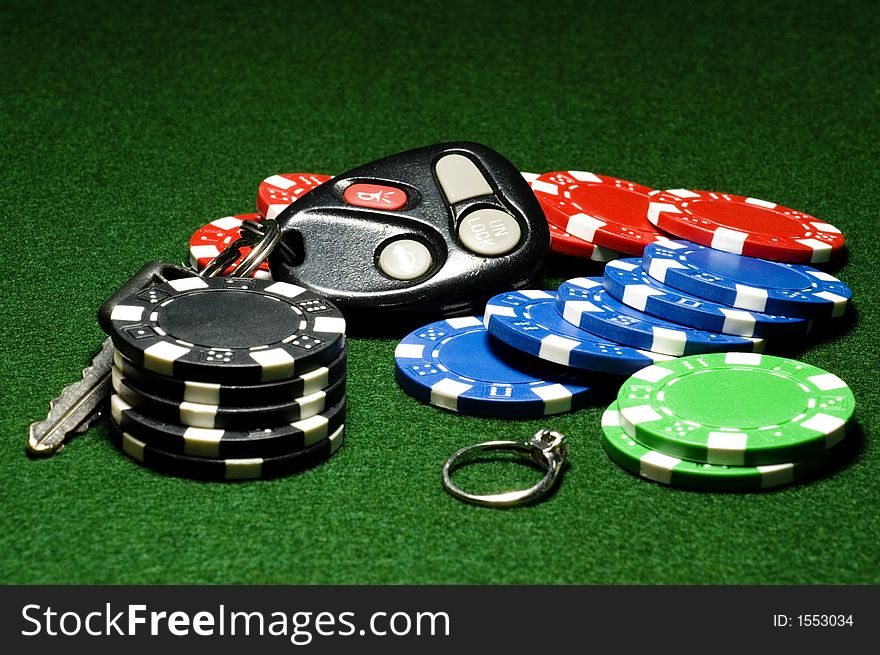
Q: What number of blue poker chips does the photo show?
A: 5